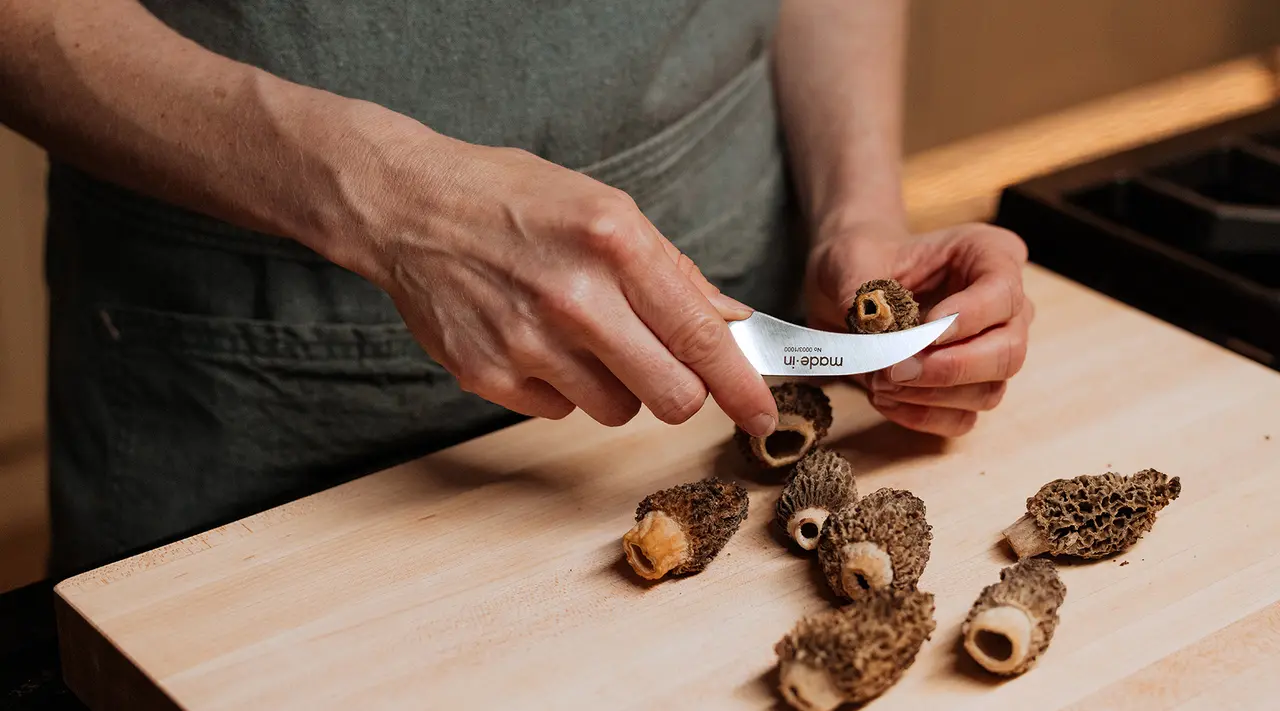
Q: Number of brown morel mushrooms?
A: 8